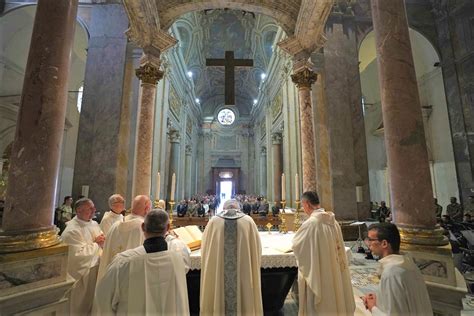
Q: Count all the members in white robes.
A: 7